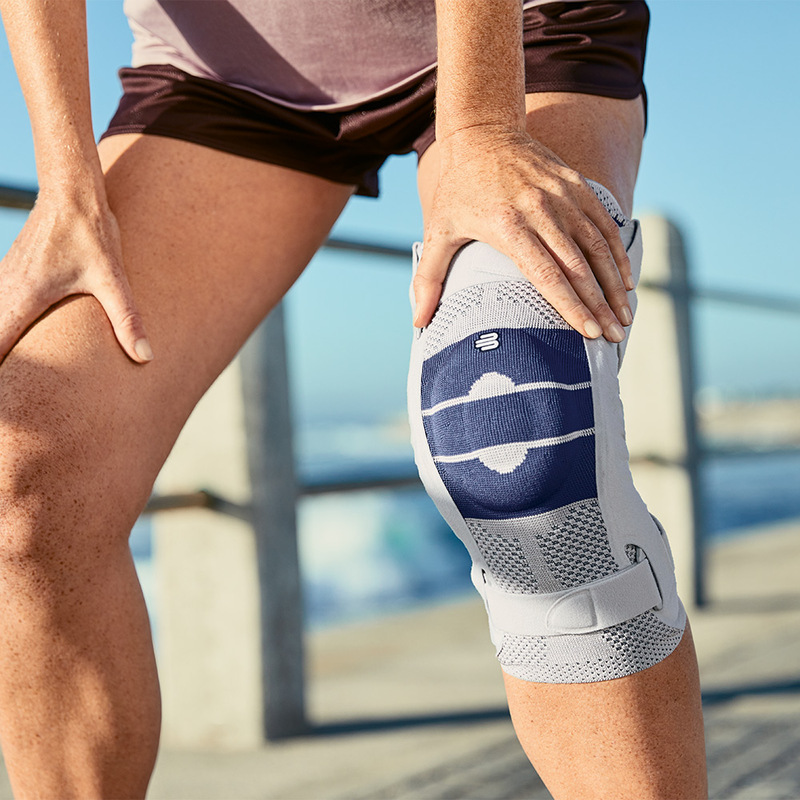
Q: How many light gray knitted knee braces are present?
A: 1